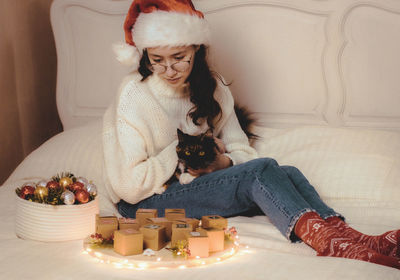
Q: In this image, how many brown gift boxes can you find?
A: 12